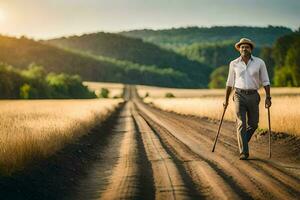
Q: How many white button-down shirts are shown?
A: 1